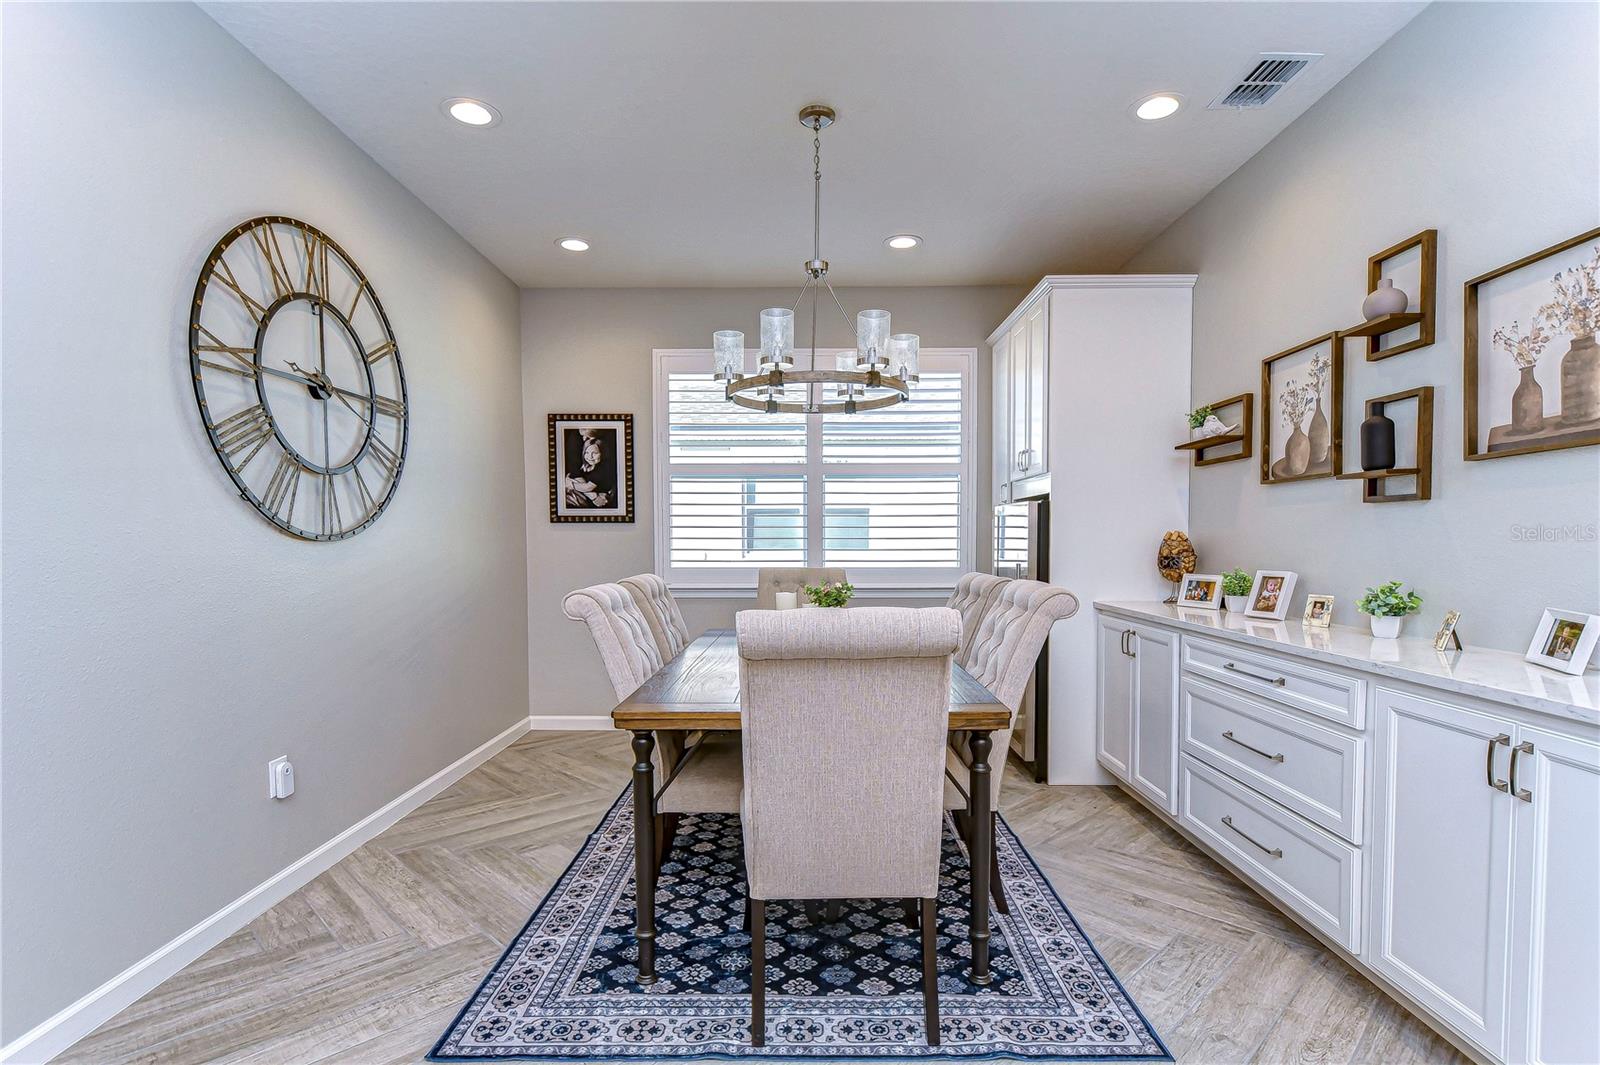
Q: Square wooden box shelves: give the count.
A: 3